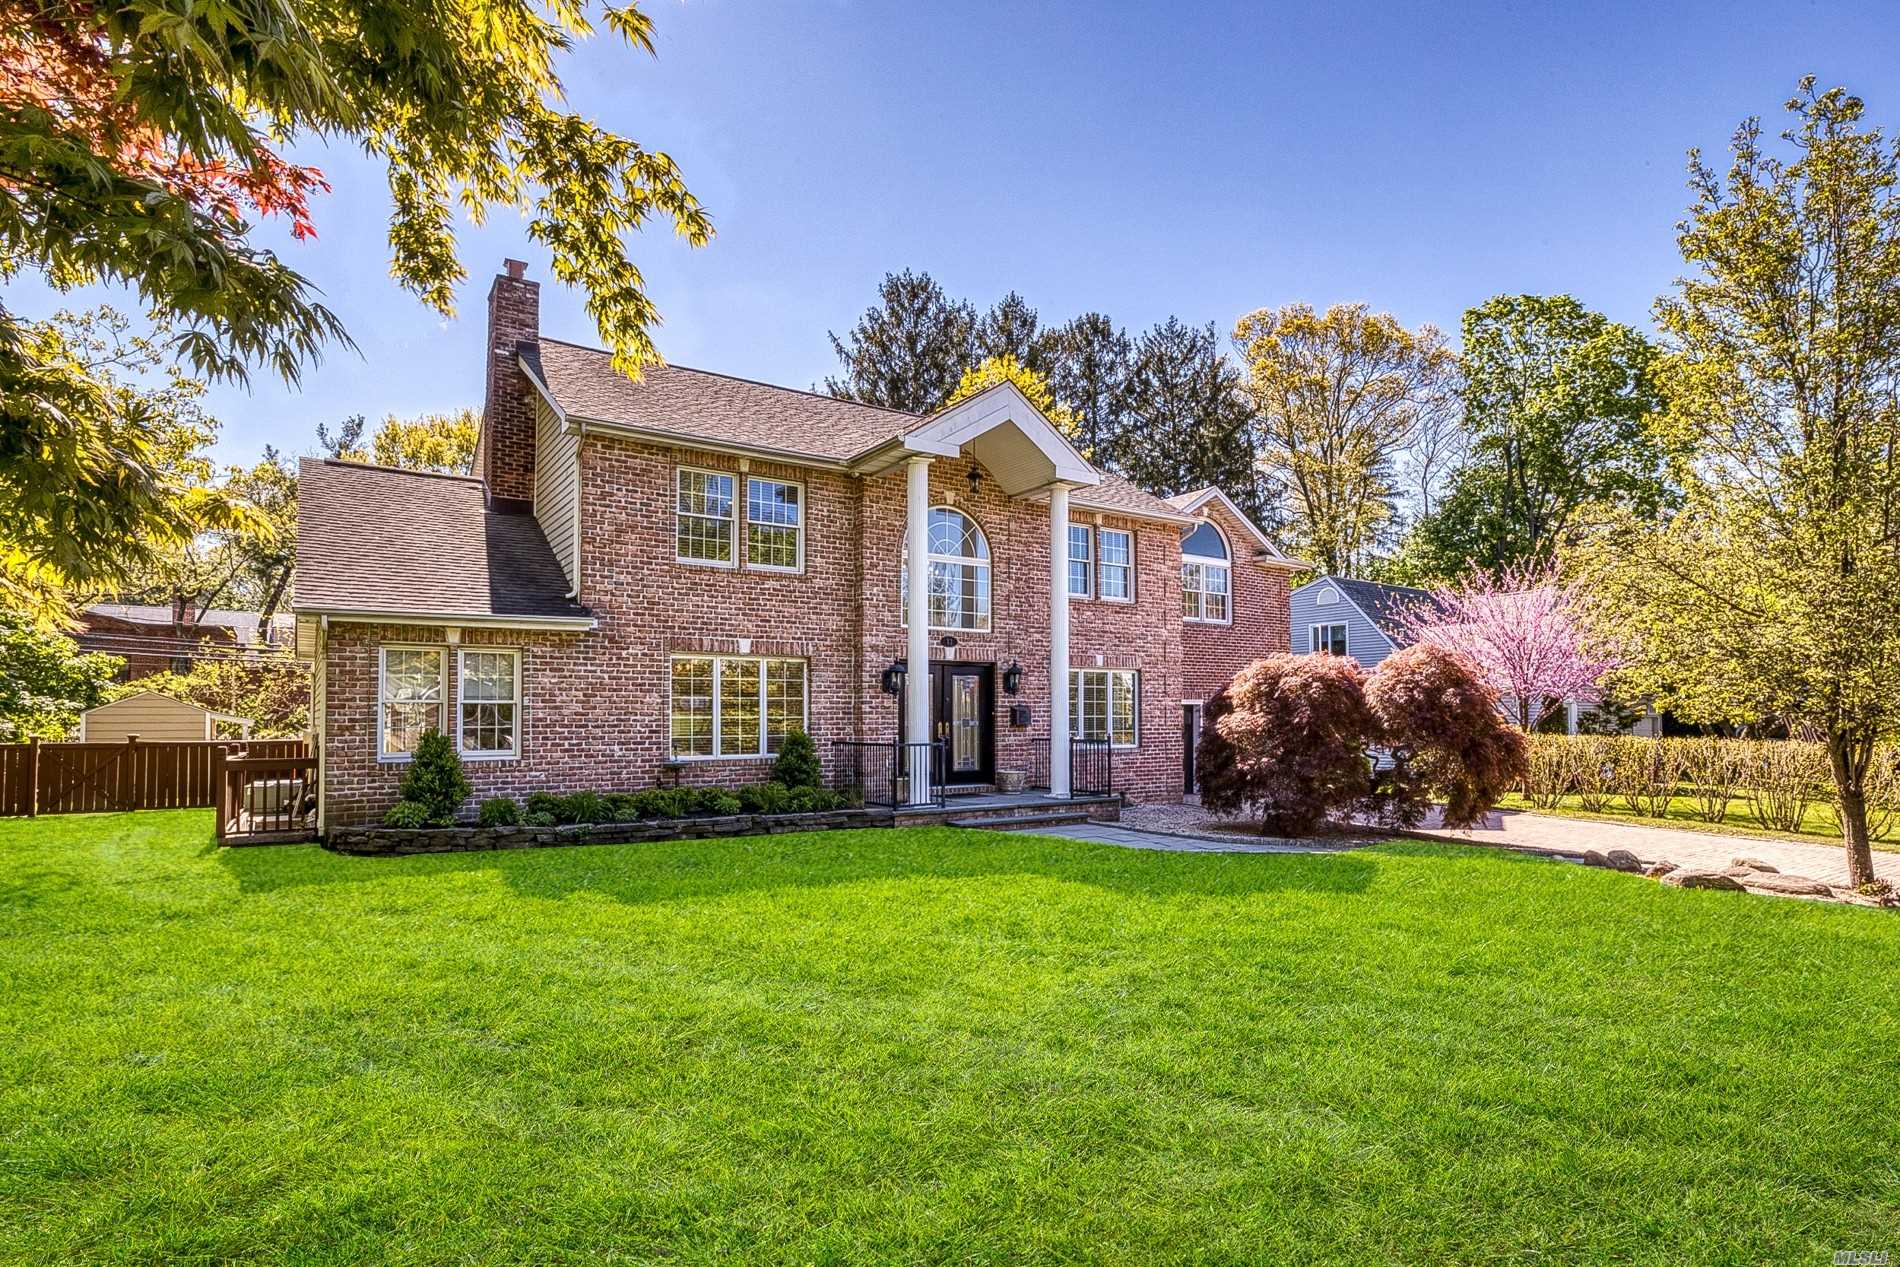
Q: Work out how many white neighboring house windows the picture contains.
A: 2